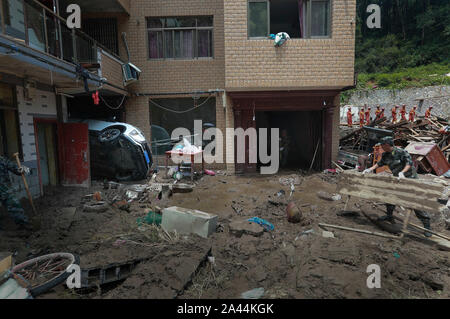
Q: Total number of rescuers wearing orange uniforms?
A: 9